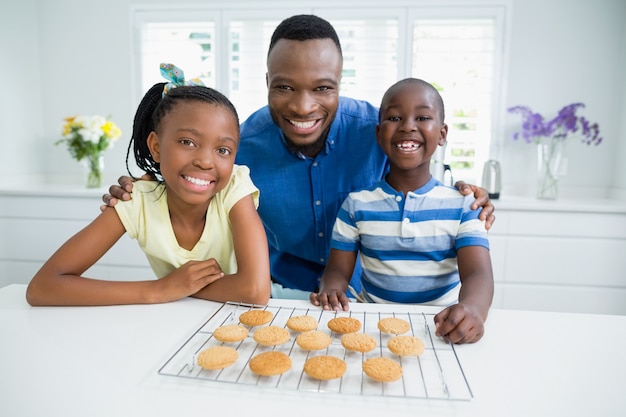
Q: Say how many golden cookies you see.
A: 13